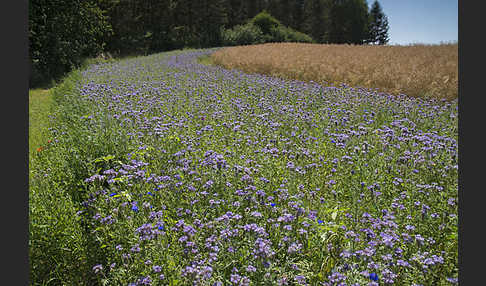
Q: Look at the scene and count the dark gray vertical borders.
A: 2